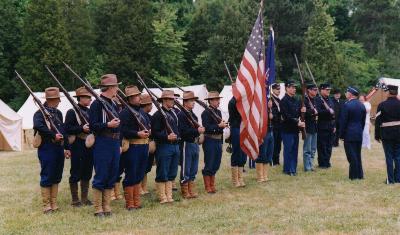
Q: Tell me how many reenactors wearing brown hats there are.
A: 8